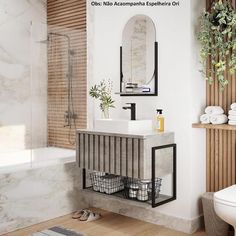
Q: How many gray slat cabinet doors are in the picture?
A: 1